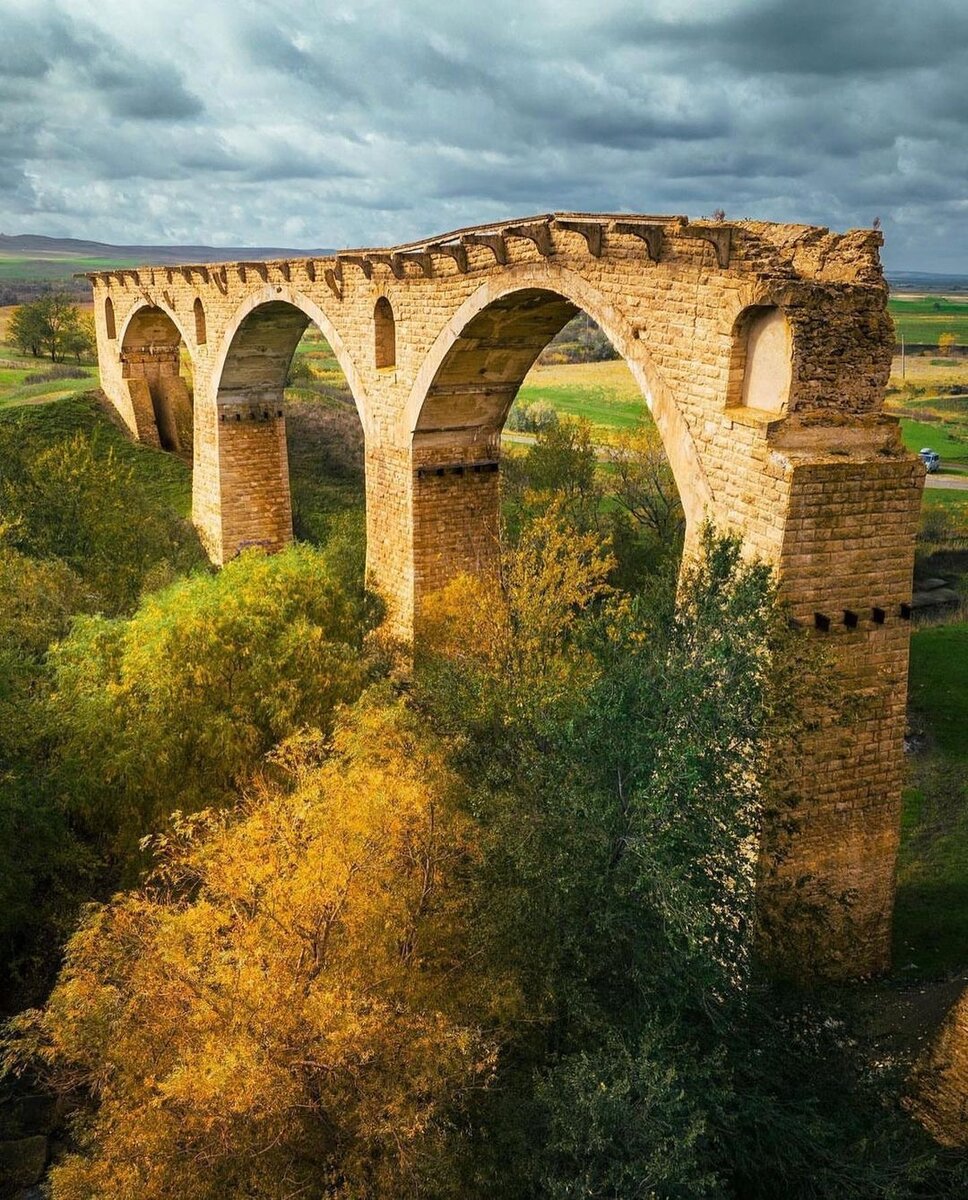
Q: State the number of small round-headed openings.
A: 4